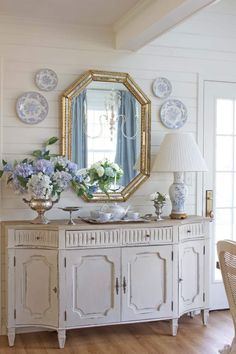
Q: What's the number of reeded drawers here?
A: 4